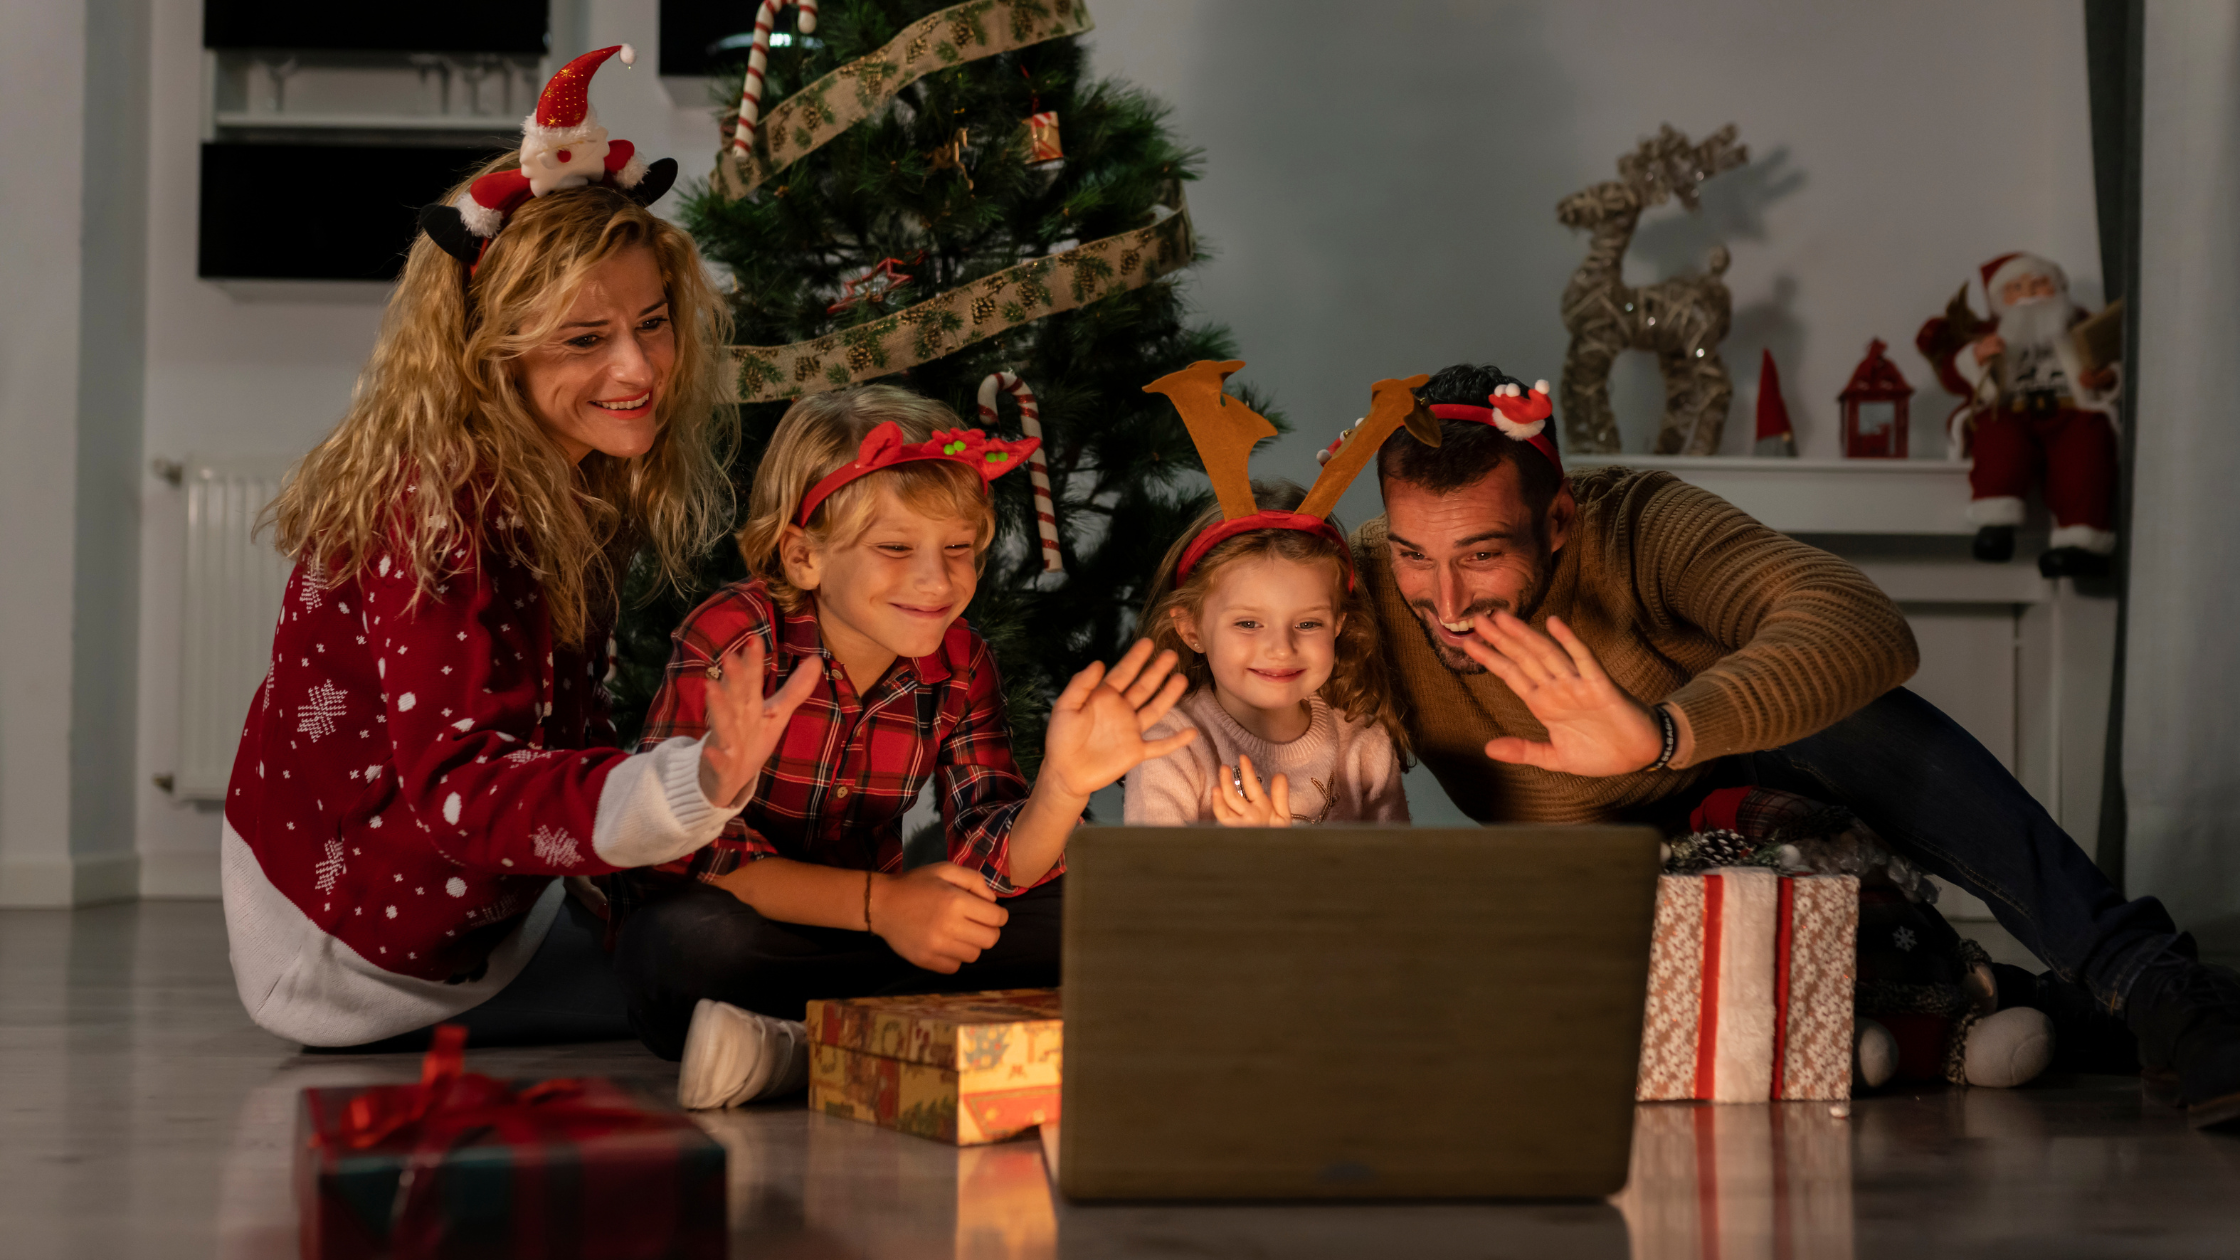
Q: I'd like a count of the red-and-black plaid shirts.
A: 1